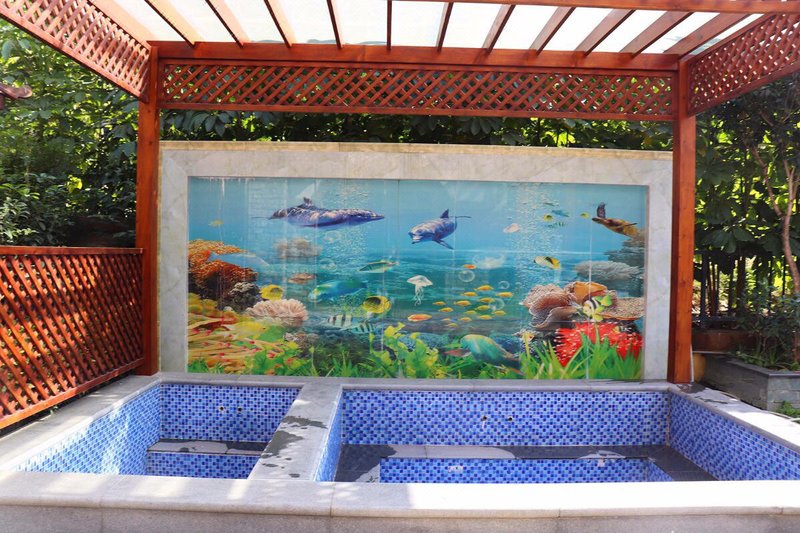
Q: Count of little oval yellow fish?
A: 14